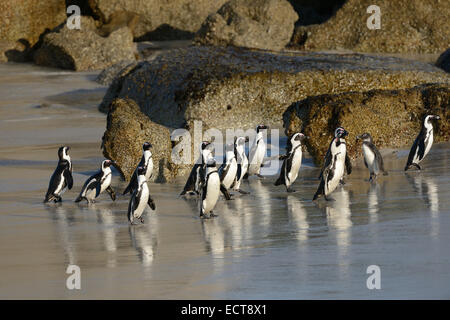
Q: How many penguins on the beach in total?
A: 14